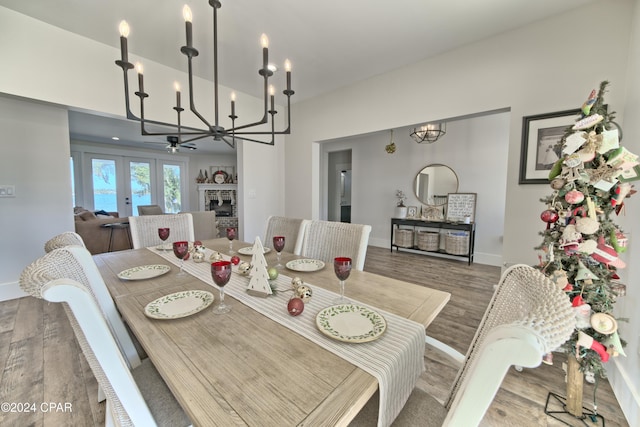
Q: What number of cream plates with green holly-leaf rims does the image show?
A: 6